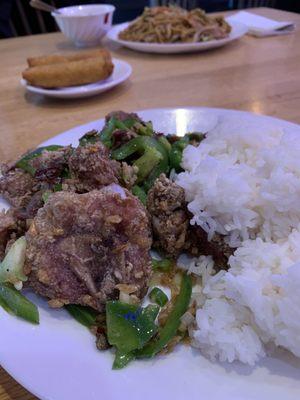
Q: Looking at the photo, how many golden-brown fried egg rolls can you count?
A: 2